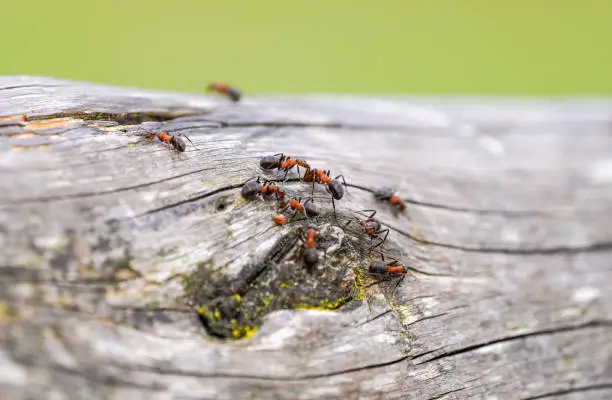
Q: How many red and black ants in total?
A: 10